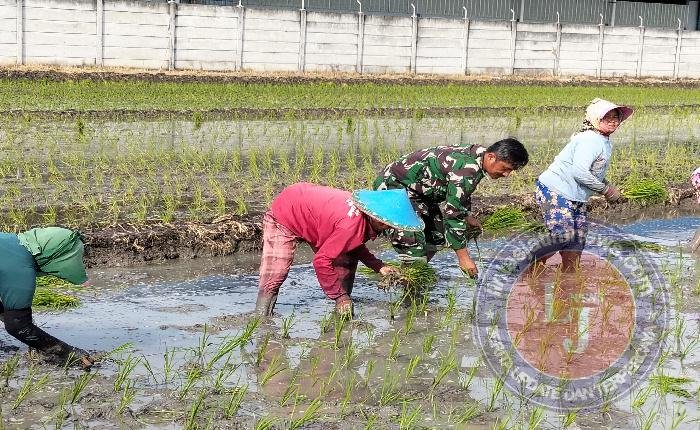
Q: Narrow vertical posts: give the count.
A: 13